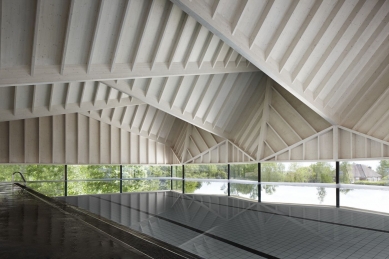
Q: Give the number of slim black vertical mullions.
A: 7